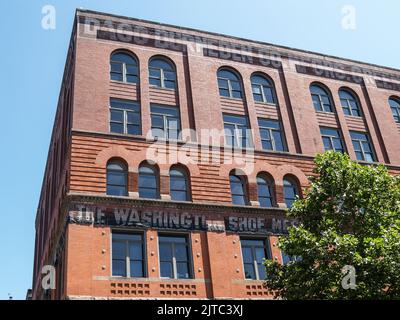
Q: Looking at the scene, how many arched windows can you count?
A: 13